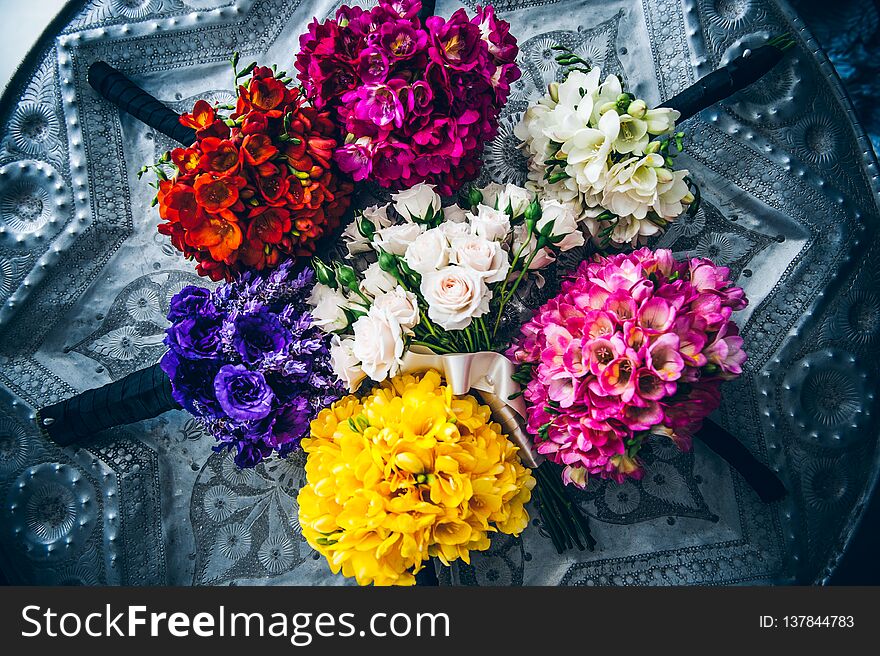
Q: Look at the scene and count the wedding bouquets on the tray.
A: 7